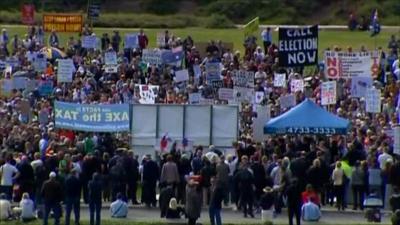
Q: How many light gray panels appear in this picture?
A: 4